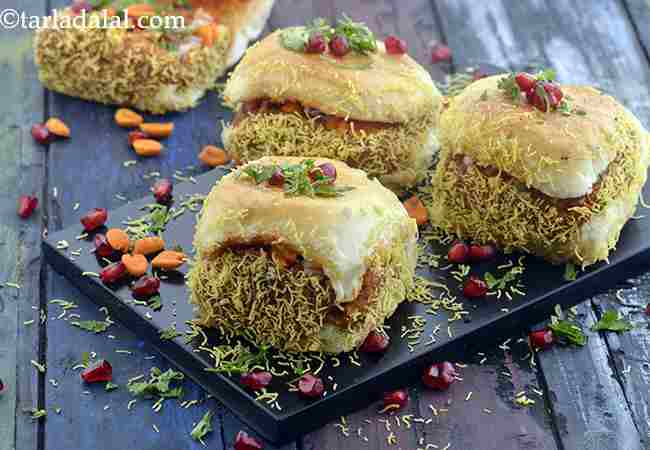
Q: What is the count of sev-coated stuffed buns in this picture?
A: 4